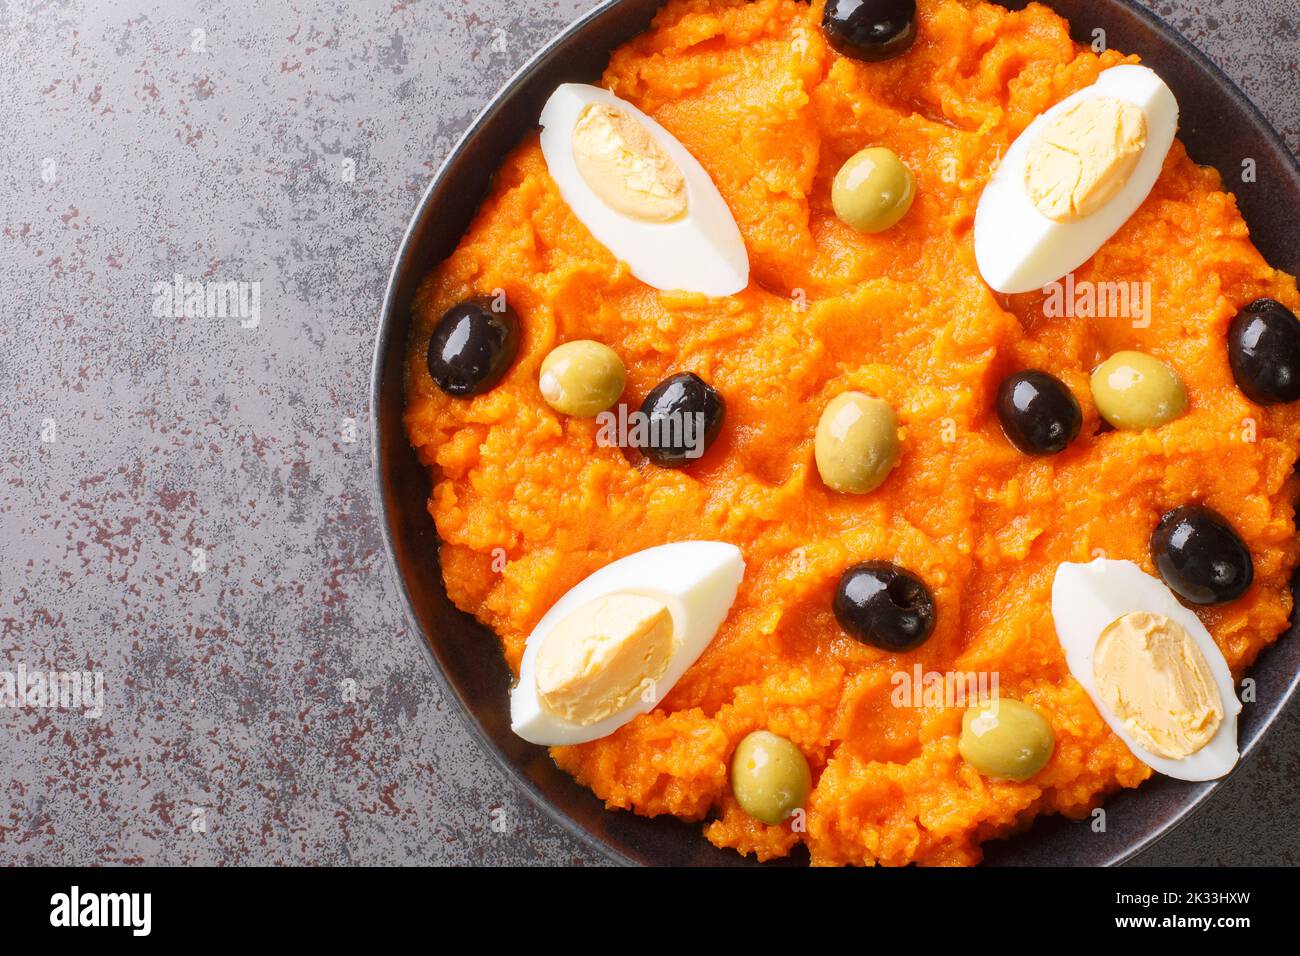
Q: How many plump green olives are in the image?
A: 6